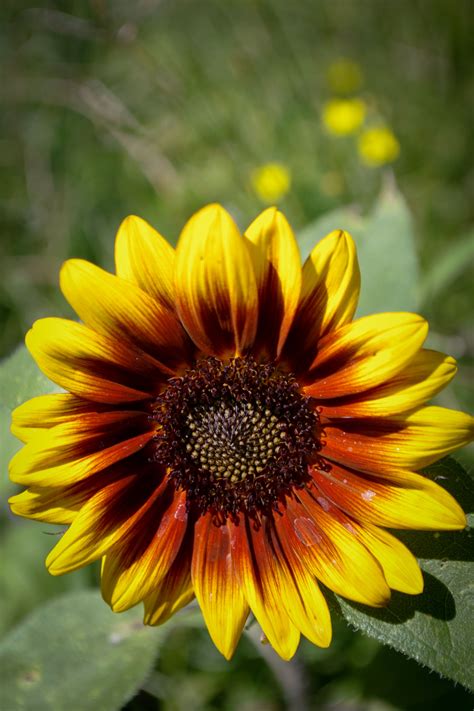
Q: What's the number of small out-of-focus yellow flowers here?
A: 4